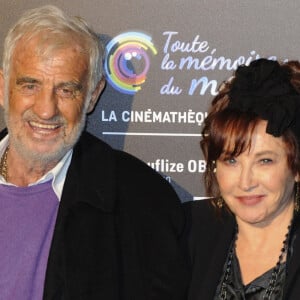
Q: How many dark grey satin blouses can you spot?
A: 1